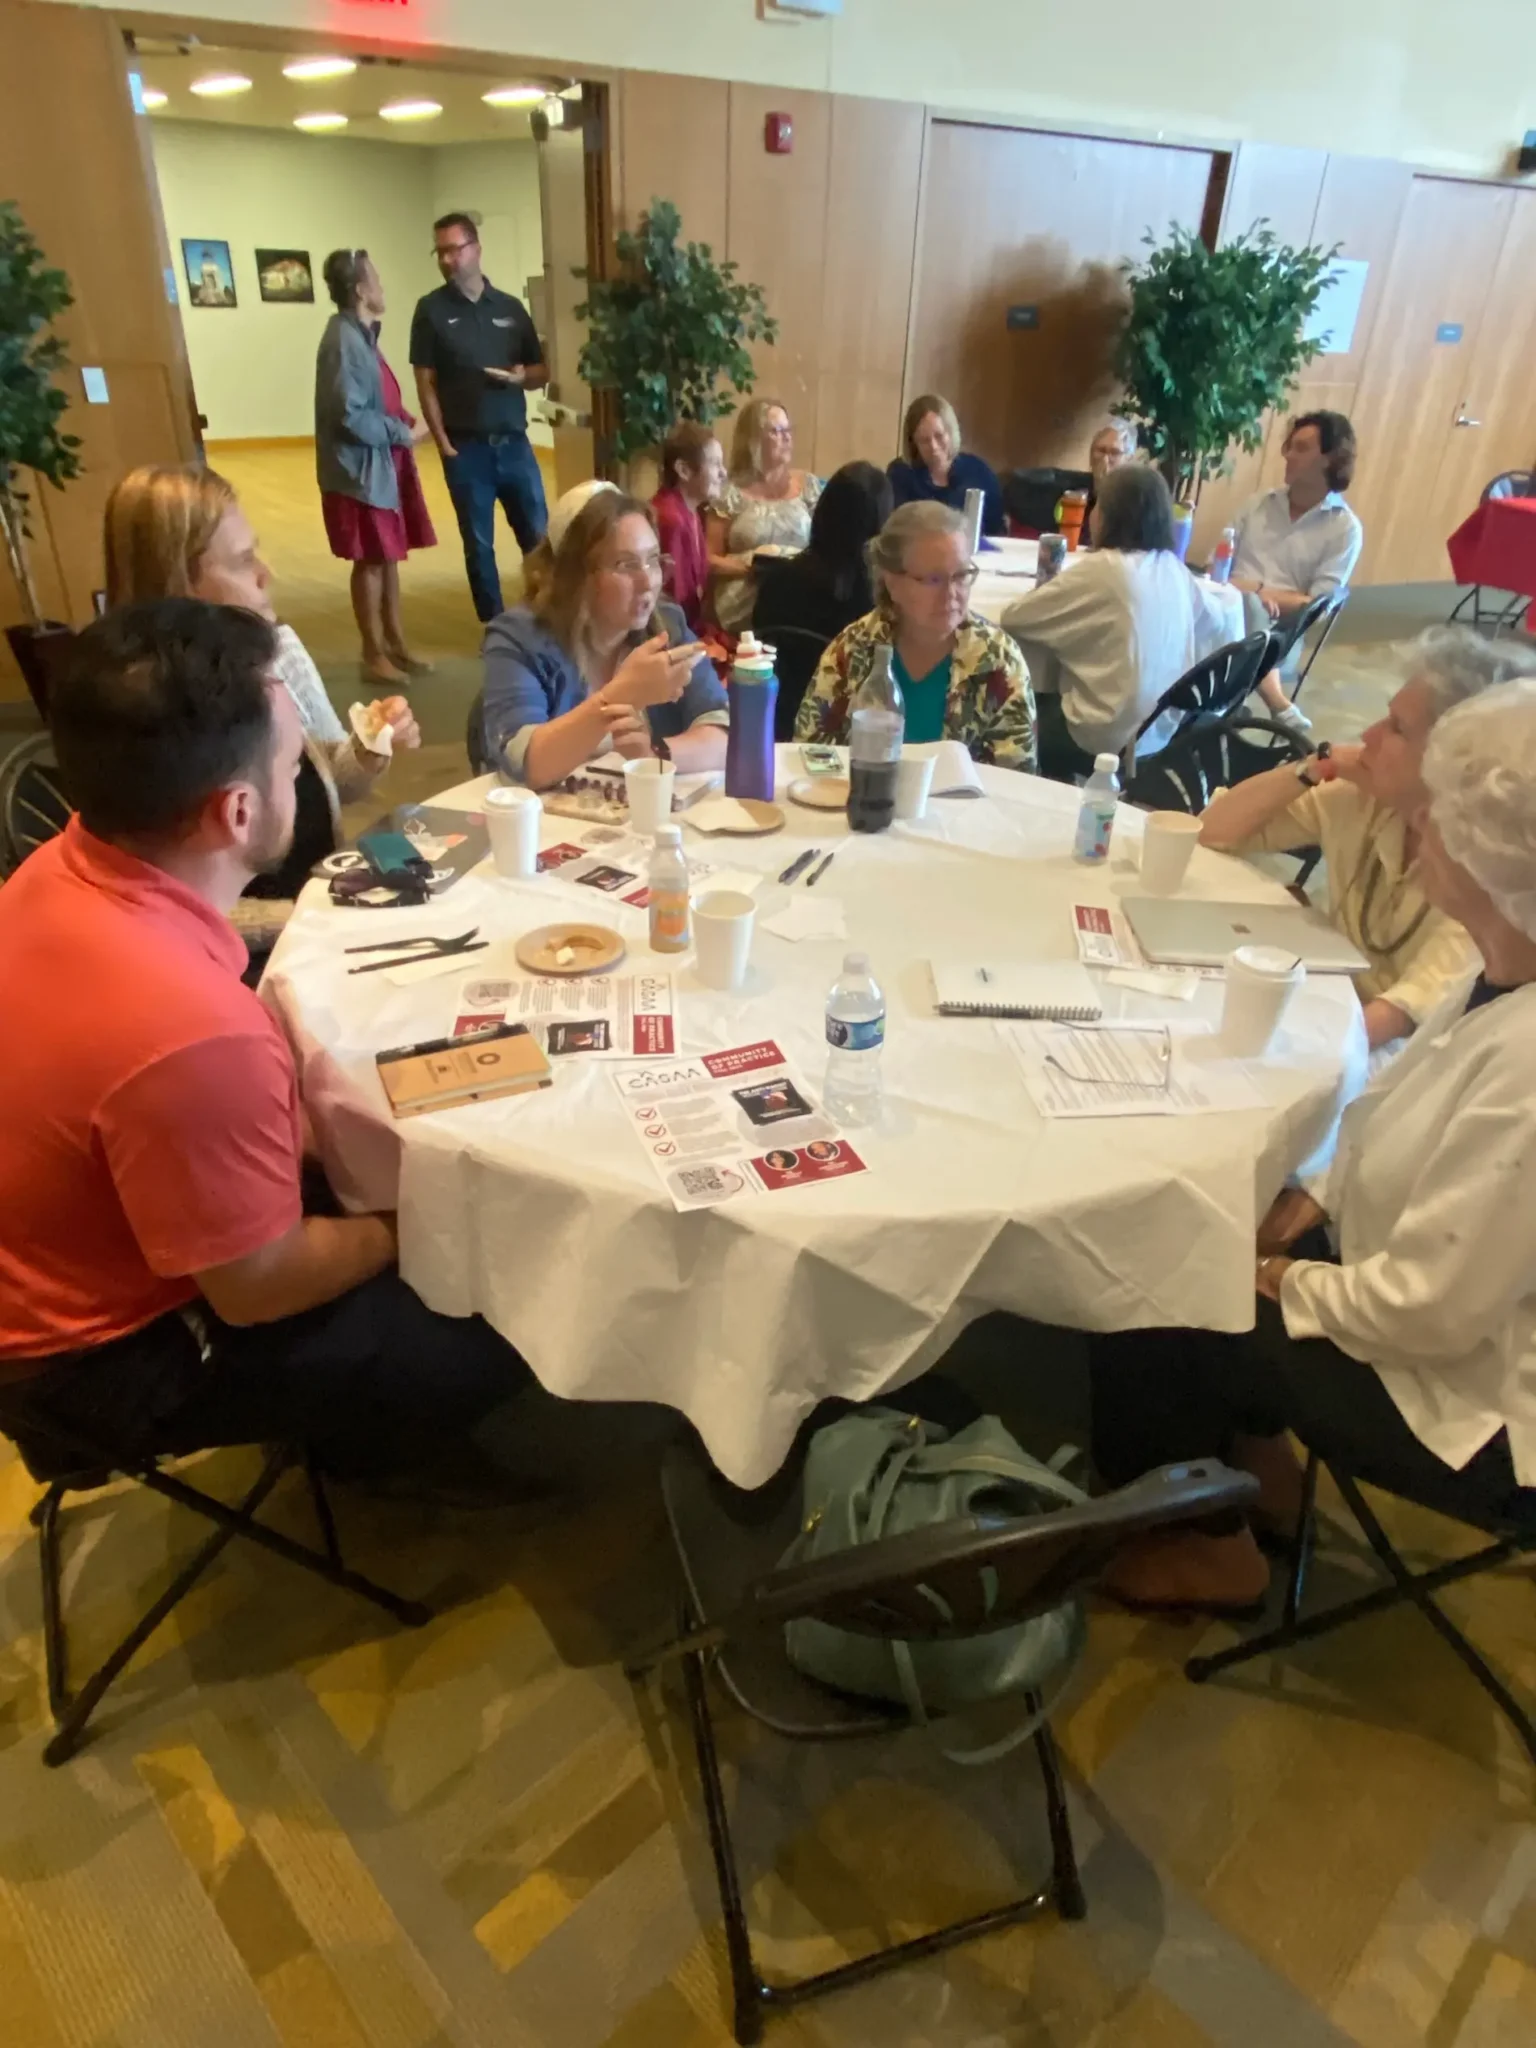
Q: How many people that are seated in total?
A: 13